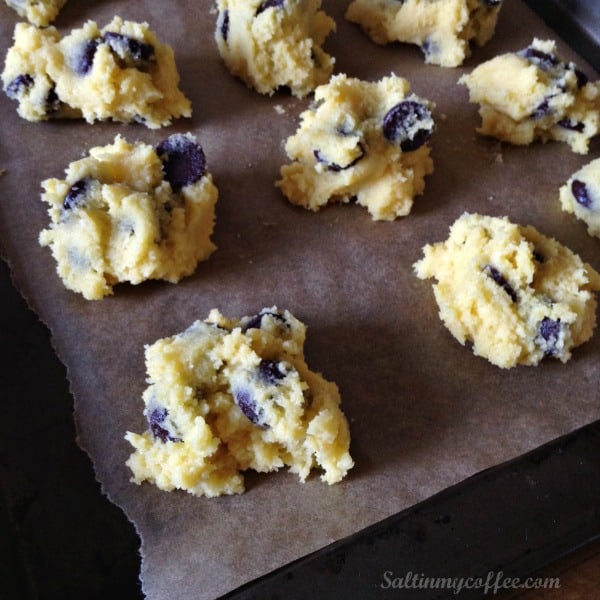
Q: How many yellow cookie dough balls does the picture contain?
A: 10